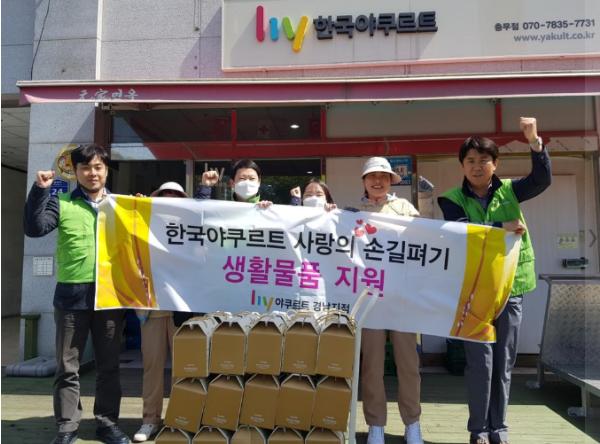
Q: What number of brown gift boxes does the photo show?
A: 15